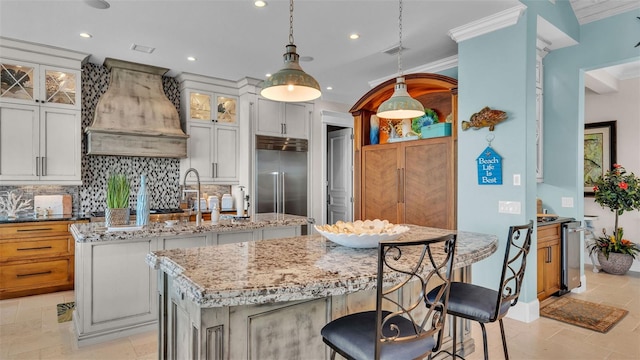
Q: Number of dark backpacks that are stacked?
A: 0